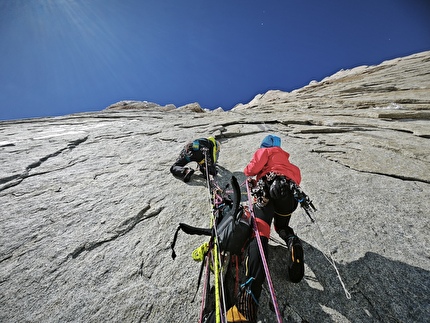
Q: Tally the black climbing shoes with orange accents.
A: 1